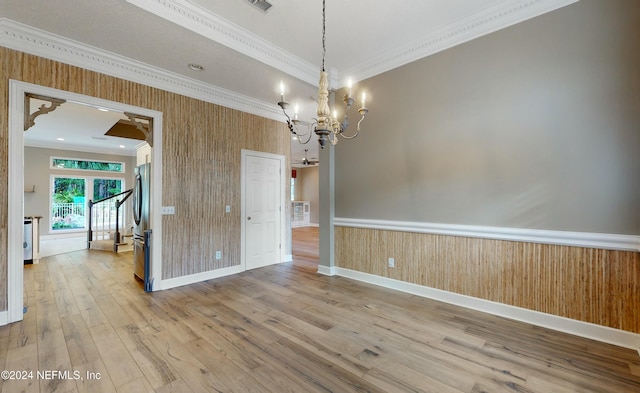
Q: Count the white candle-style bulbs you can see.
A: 5